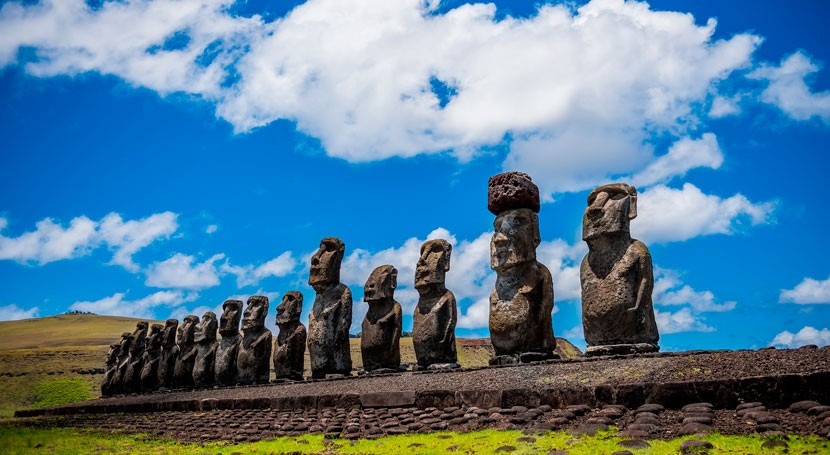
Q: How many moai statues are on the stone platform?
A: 15